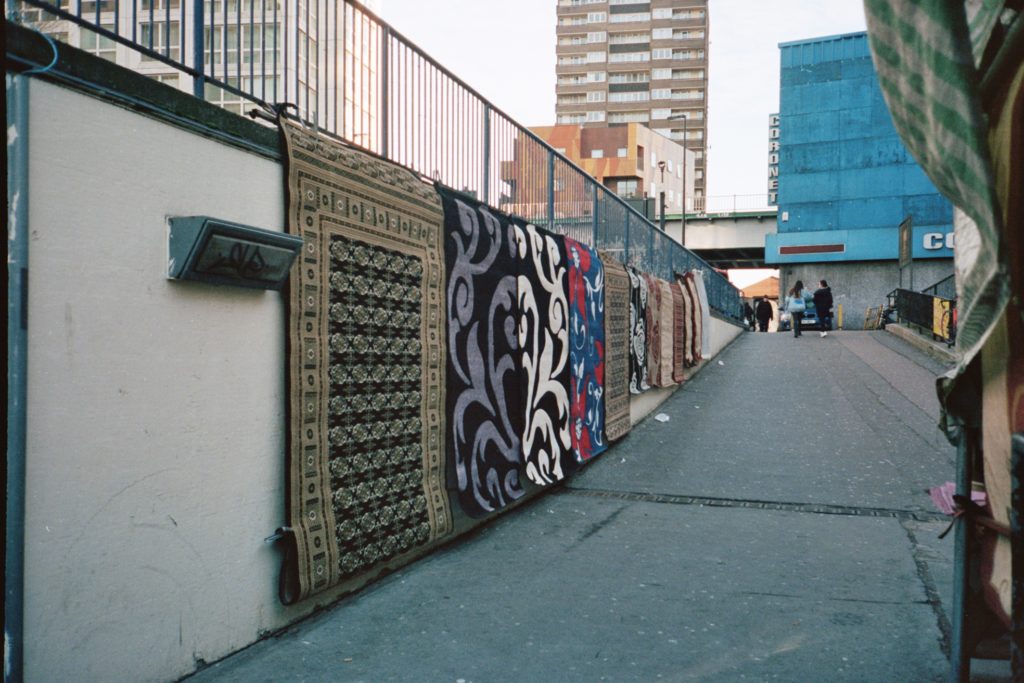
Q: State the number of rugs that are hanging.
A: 12